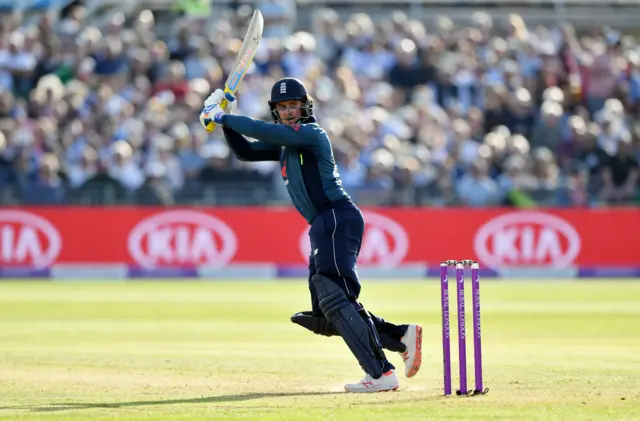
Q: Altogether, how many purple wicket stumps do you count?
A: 3